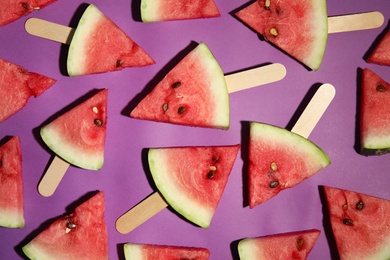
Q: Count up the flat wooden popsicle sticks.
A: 6